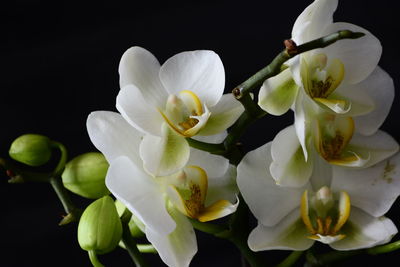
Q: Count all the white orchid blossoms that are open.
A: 5